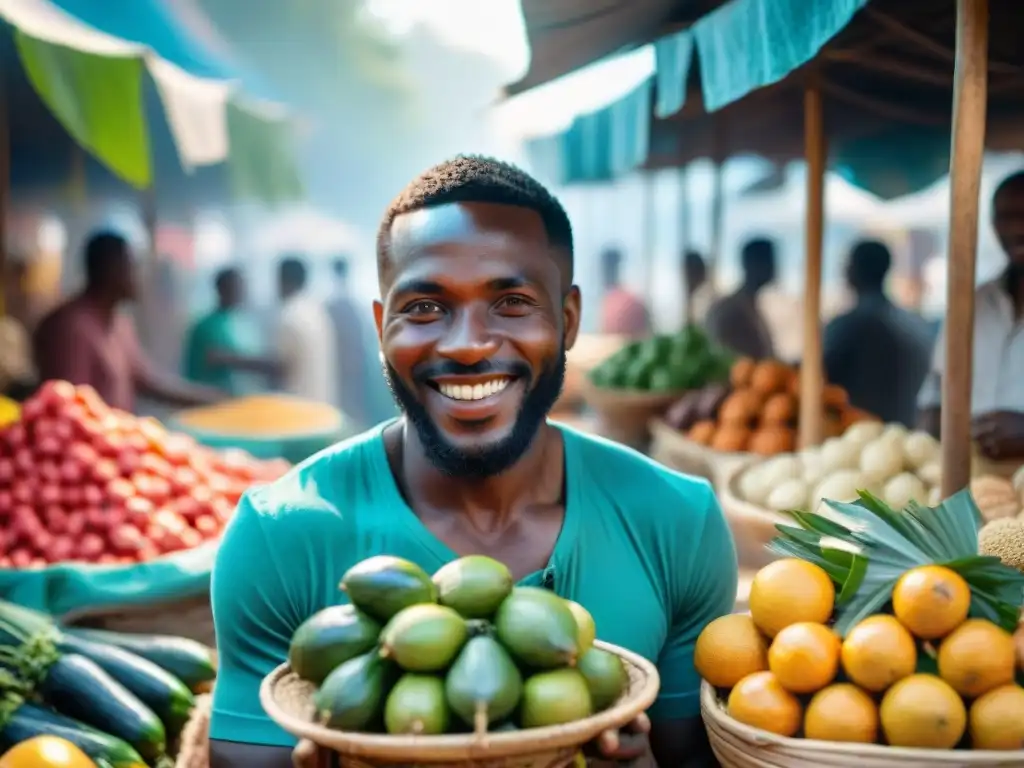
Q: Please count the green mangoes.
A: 11